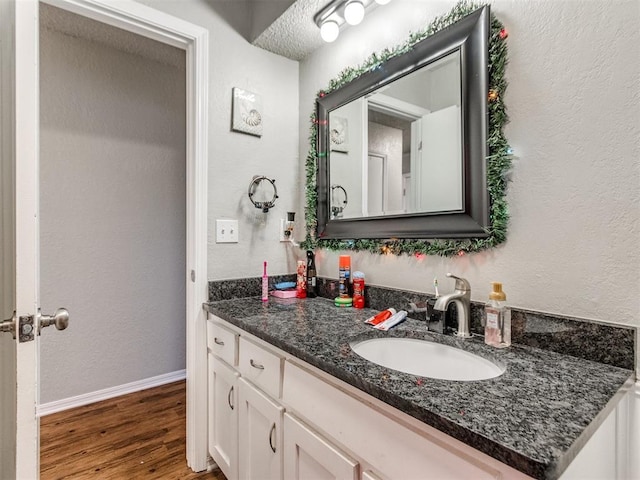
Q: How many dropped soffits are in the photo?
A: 1